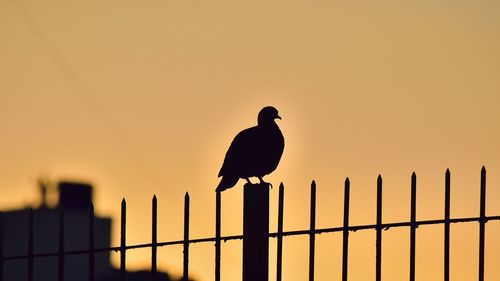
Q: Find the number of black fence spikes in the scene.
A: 15